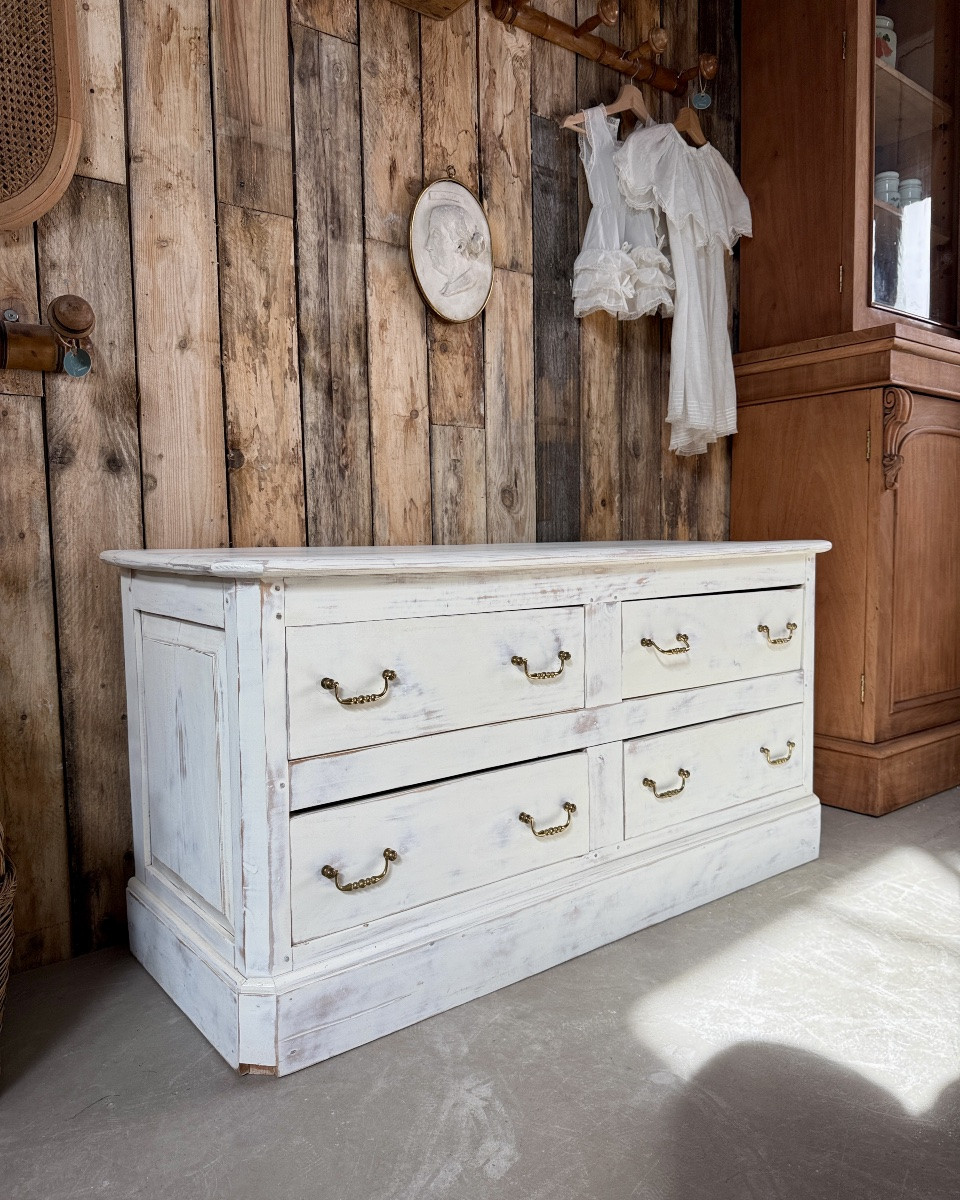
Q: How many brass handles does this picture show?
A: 8